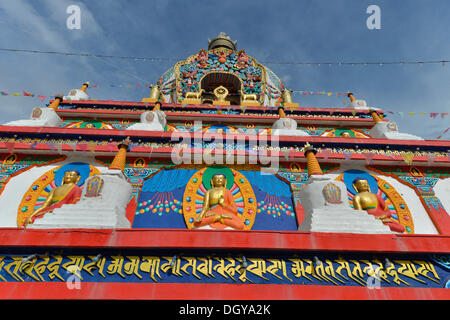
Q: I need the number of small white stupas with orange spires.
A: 8